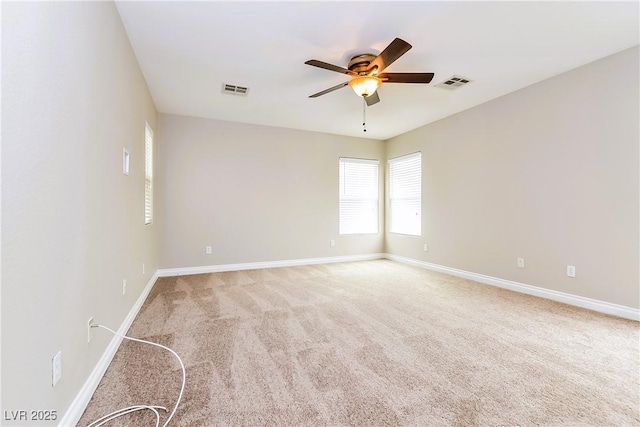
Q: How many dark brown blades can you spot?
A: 5